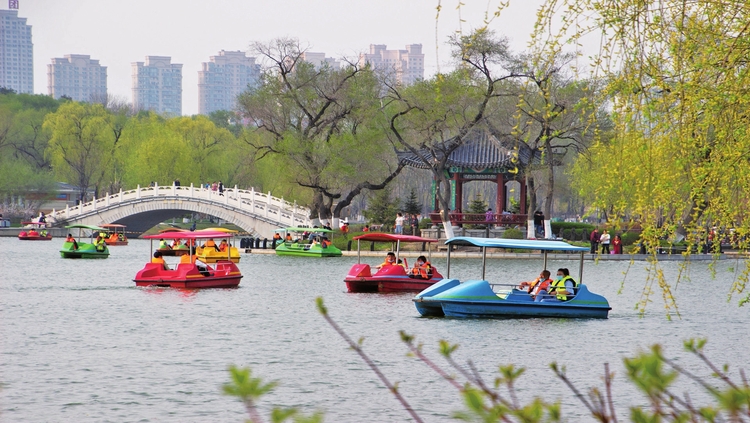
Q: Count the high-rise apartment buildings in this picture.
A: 6